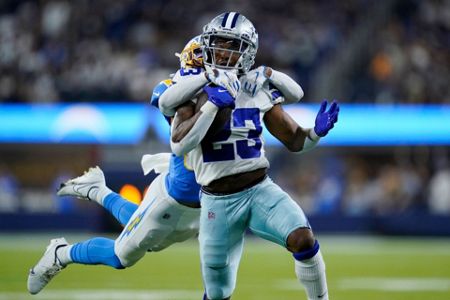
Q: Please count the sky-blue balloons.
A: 0